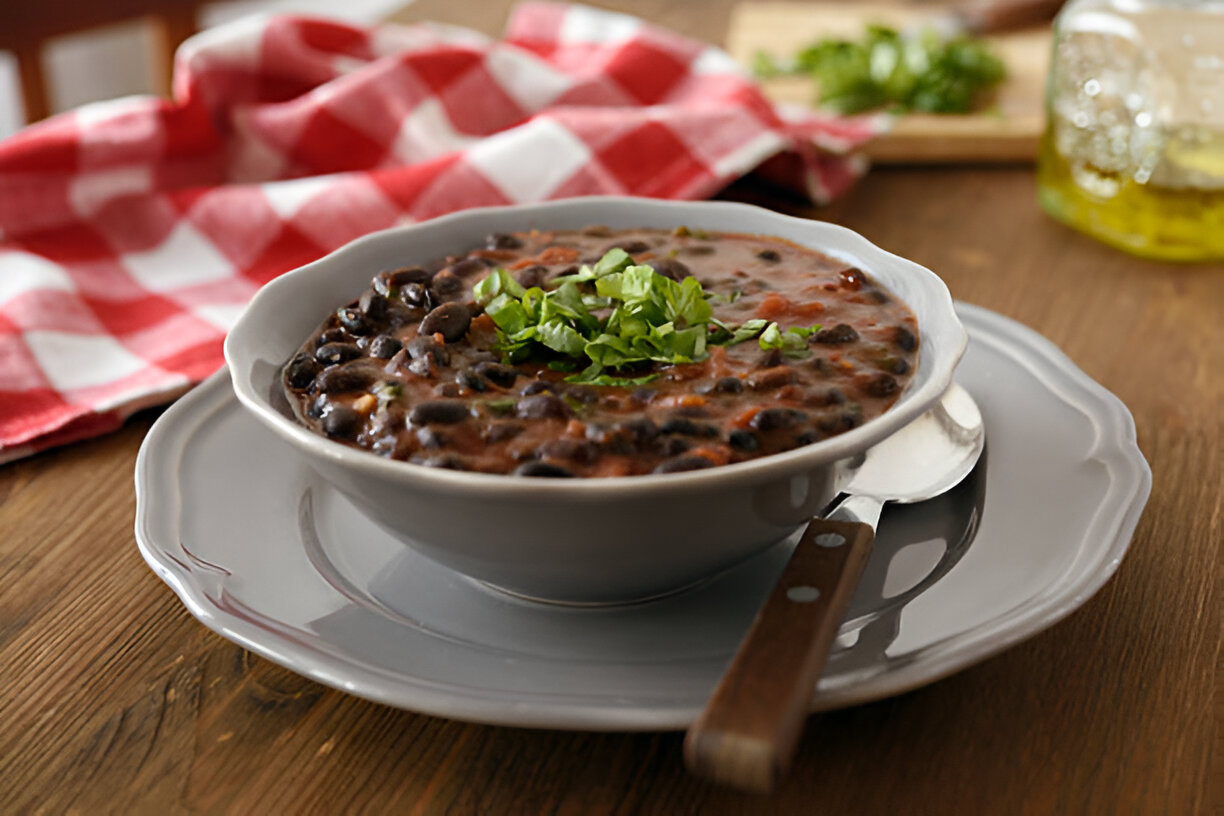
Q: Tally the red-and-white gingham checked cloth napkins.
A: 1